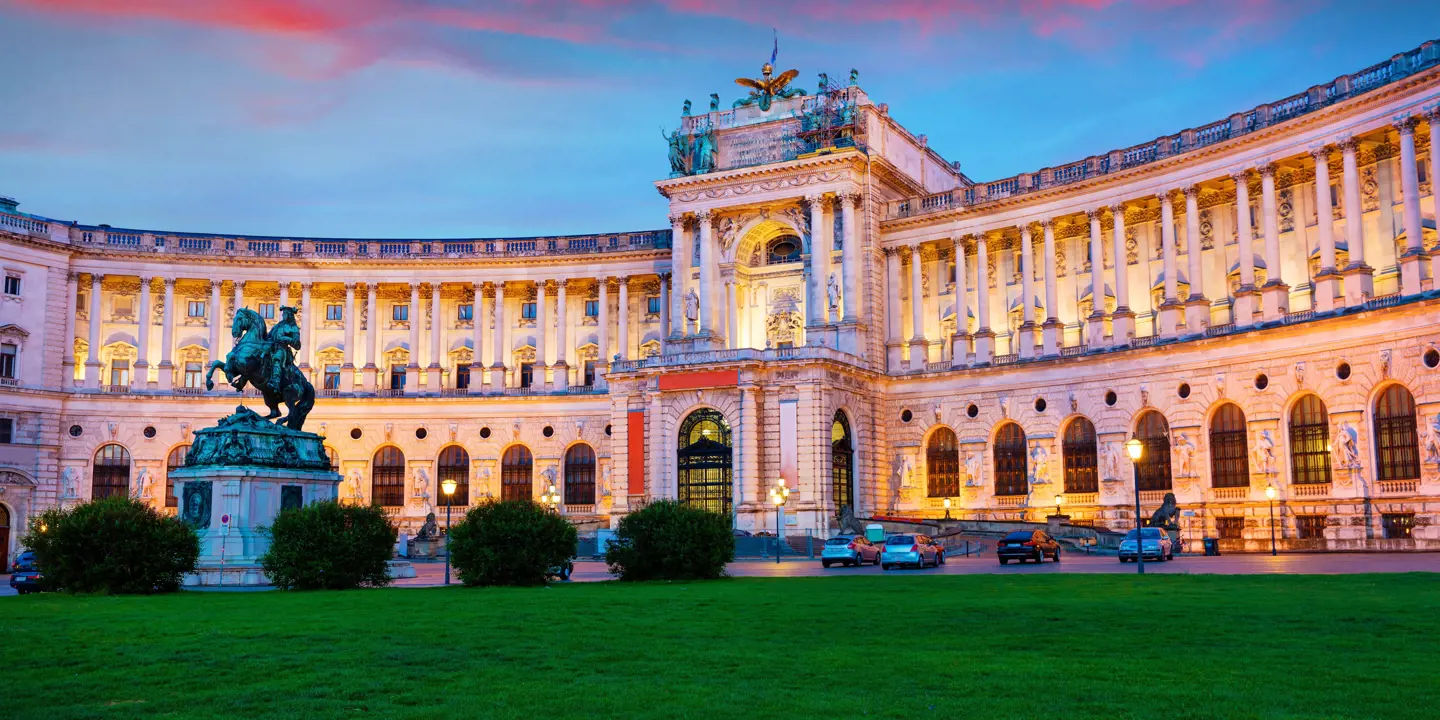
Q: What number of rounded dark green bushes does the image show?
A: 4